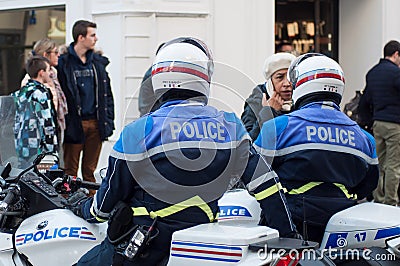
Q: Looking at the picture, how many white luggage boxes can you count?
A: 2